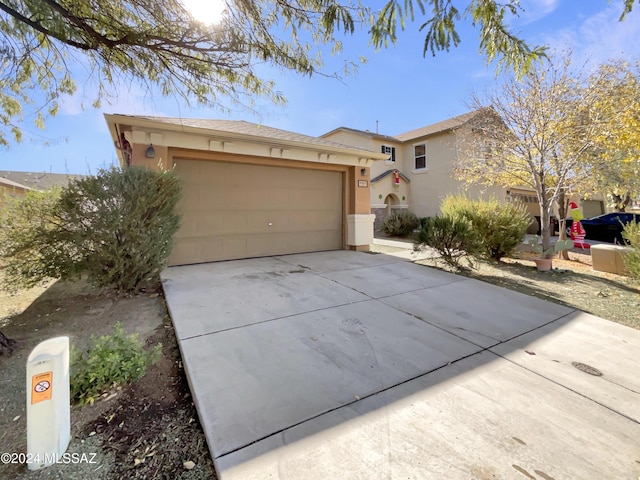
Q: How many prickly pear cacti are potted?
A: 1